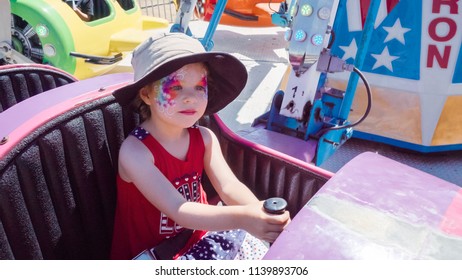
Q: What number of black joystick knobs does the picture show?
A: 1